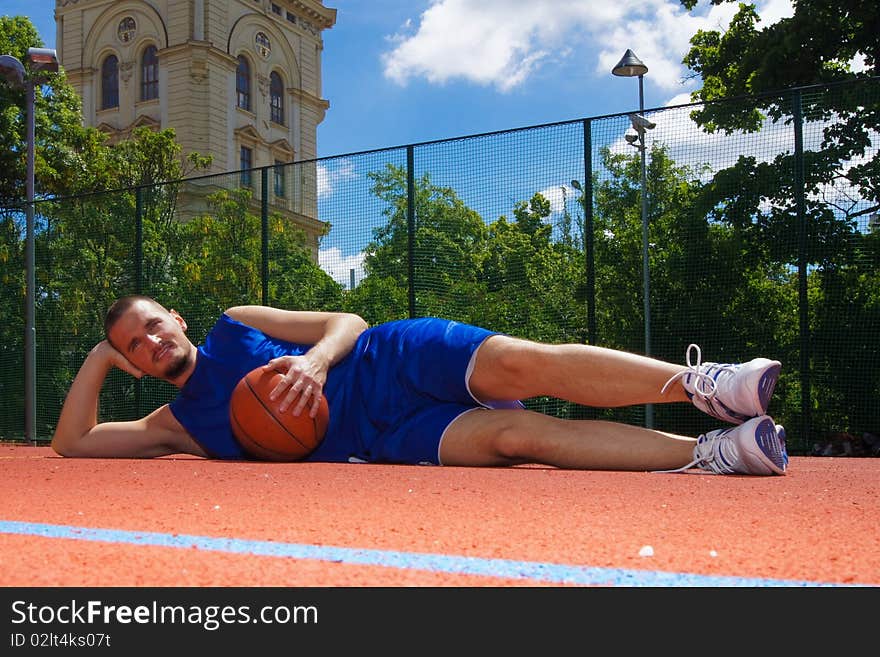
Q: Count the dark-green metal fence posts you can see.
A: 5